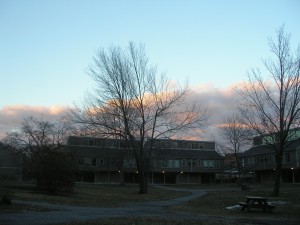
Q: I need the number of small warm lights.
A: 6